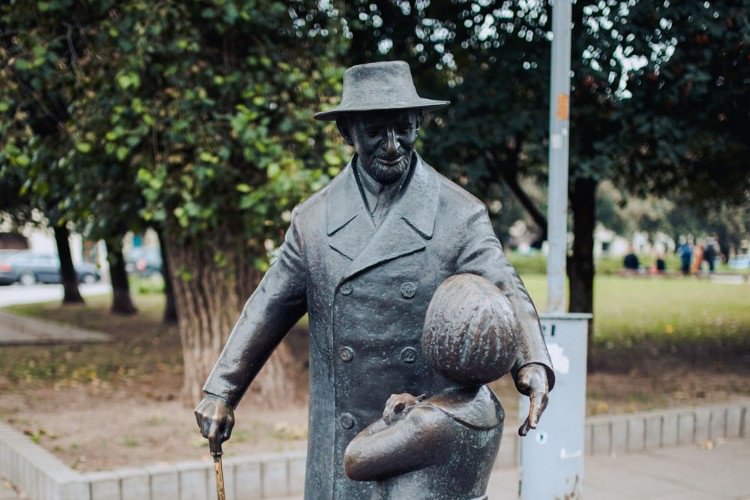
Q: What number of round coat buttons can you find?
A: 5